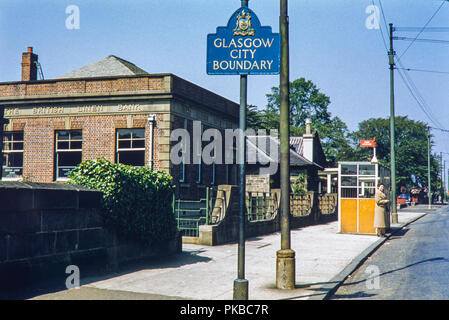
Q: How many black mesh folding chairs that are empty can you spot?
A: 0